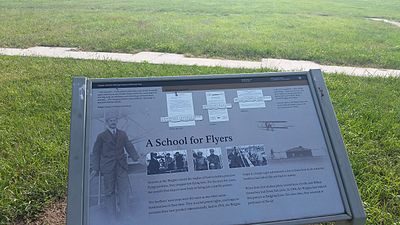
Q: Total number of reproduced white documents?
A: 3